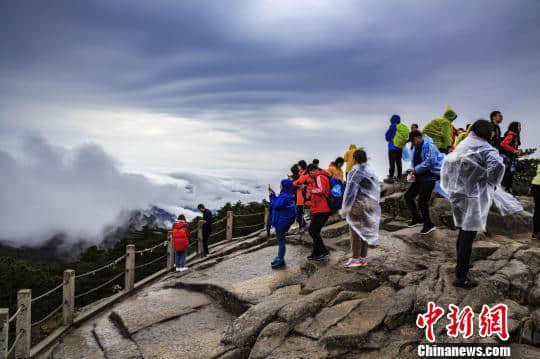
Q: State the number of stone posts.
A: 8